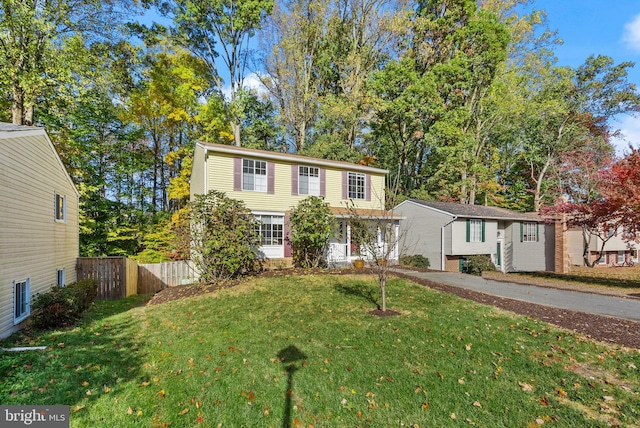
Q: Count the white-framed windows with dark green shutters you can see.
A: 2